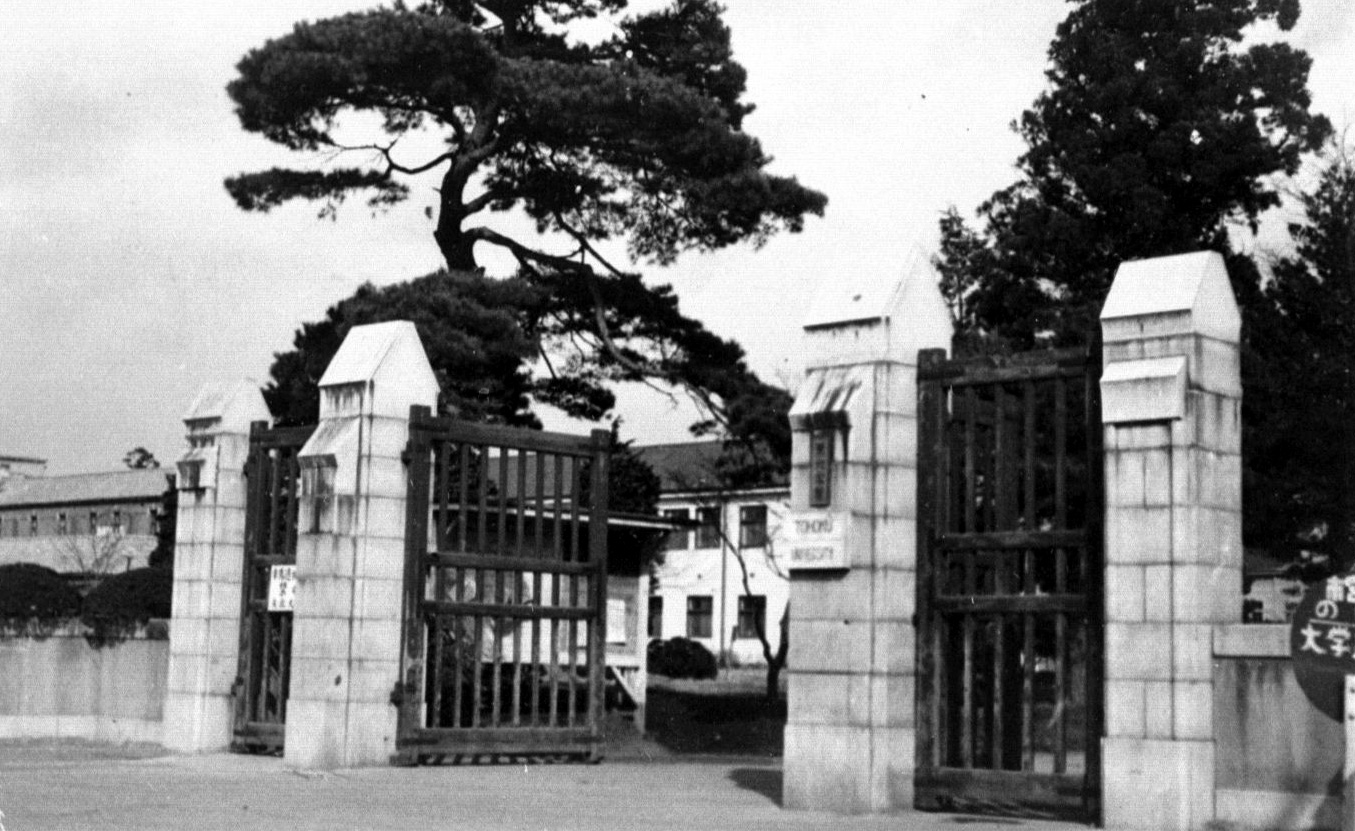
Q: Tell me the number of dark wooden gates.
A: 3